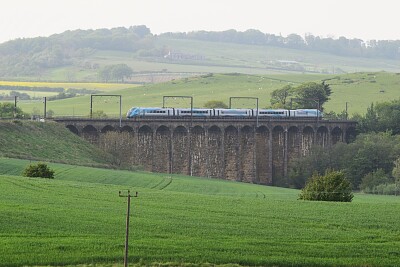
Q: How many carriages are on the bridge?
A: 5